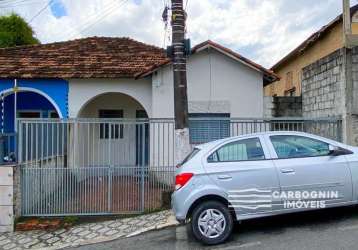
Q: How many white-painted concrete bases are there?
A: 1